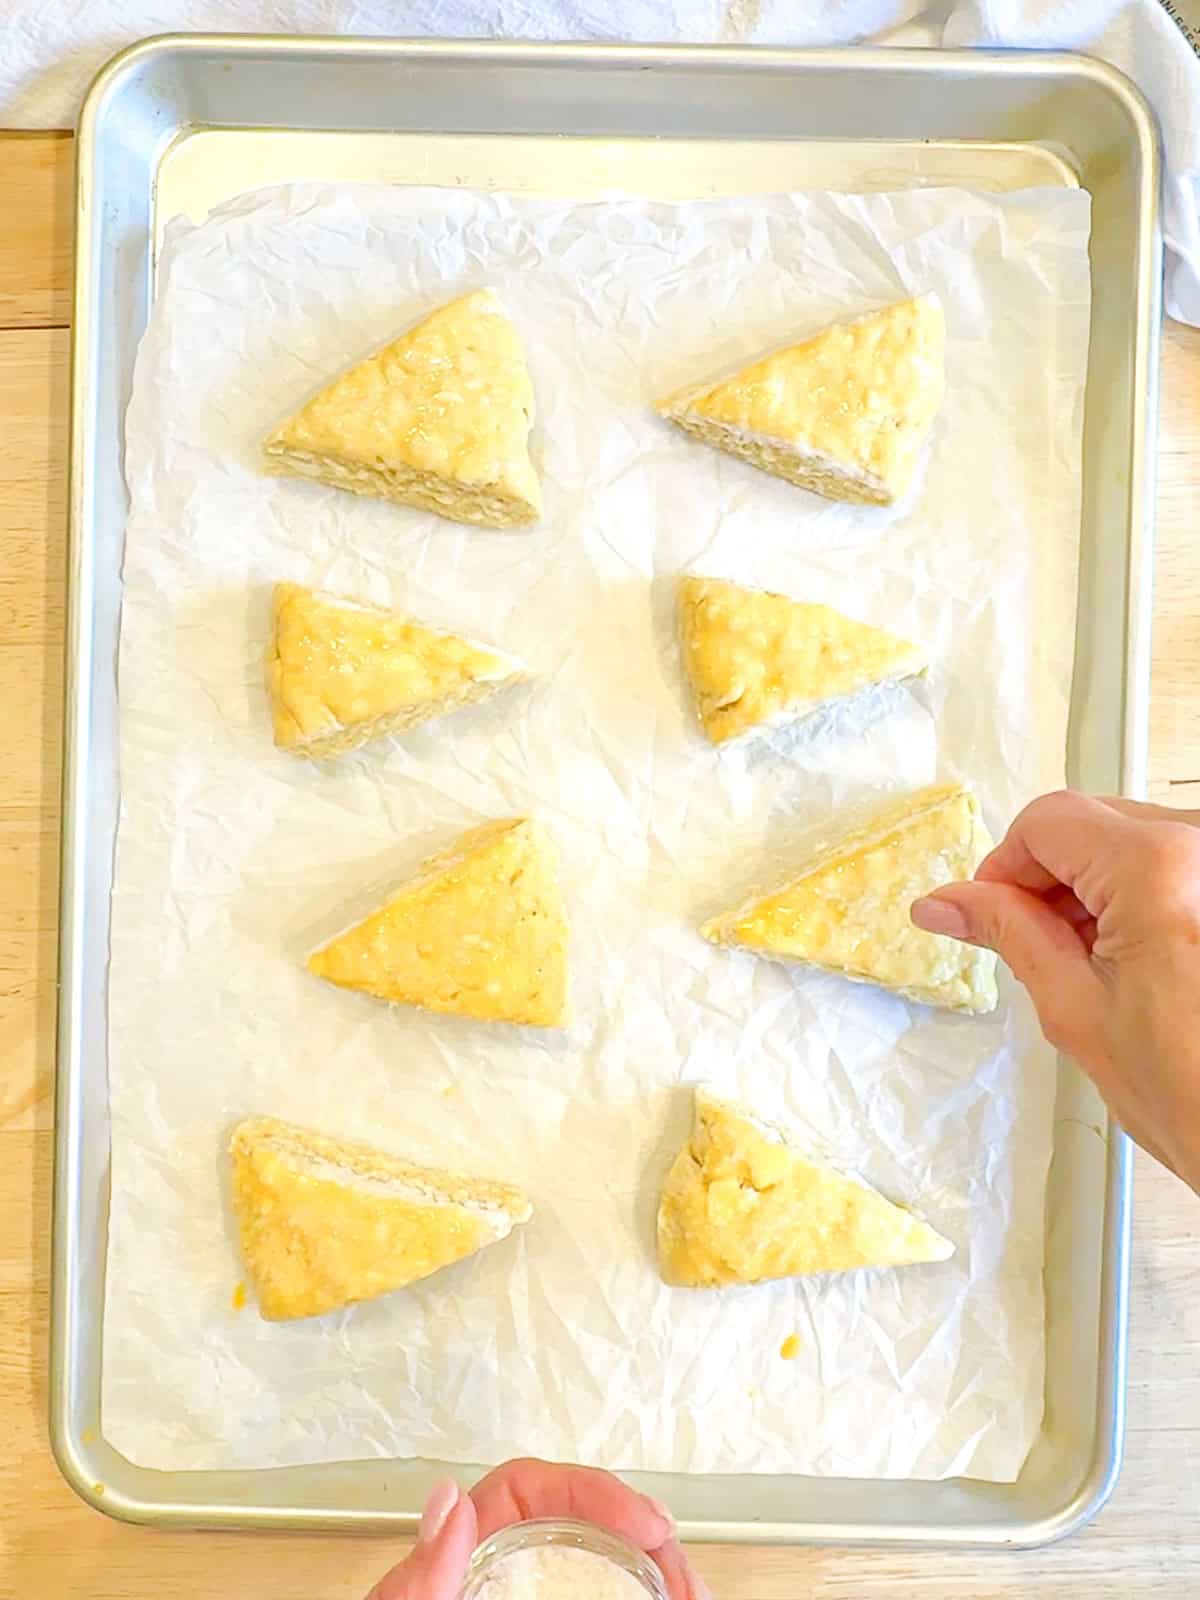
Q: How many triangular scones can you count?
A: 8